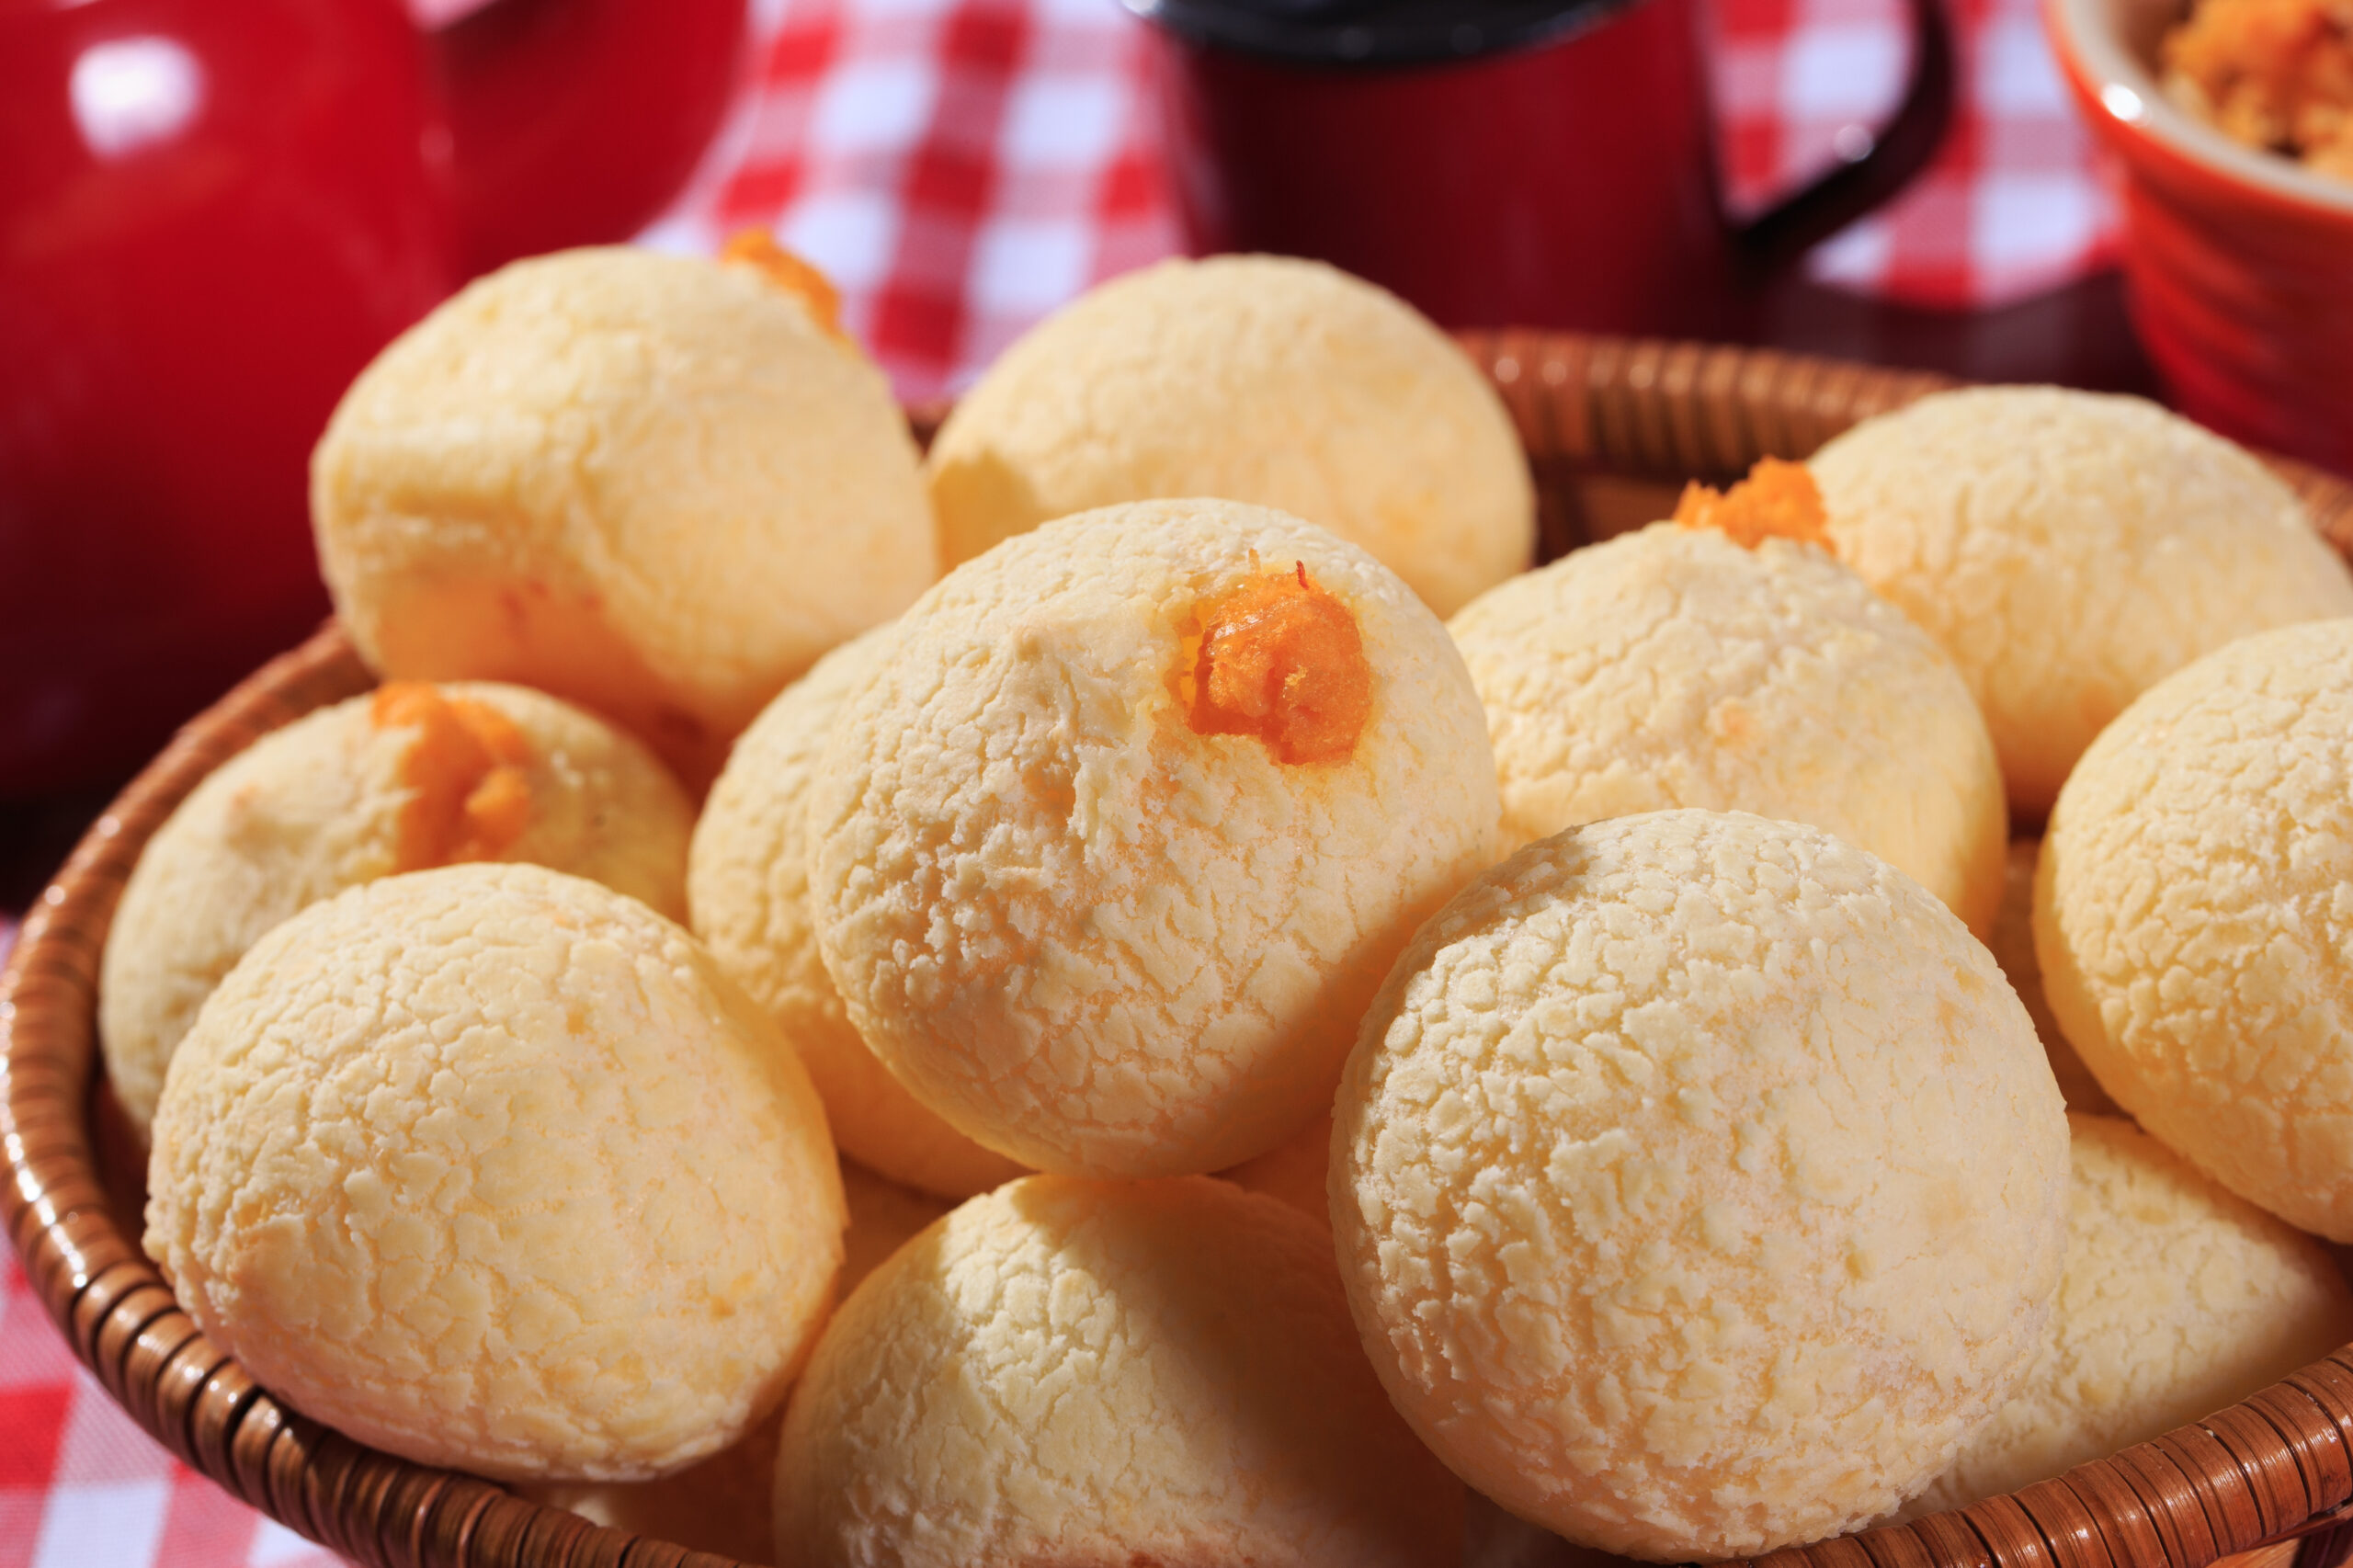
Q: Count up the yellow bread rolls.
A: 12